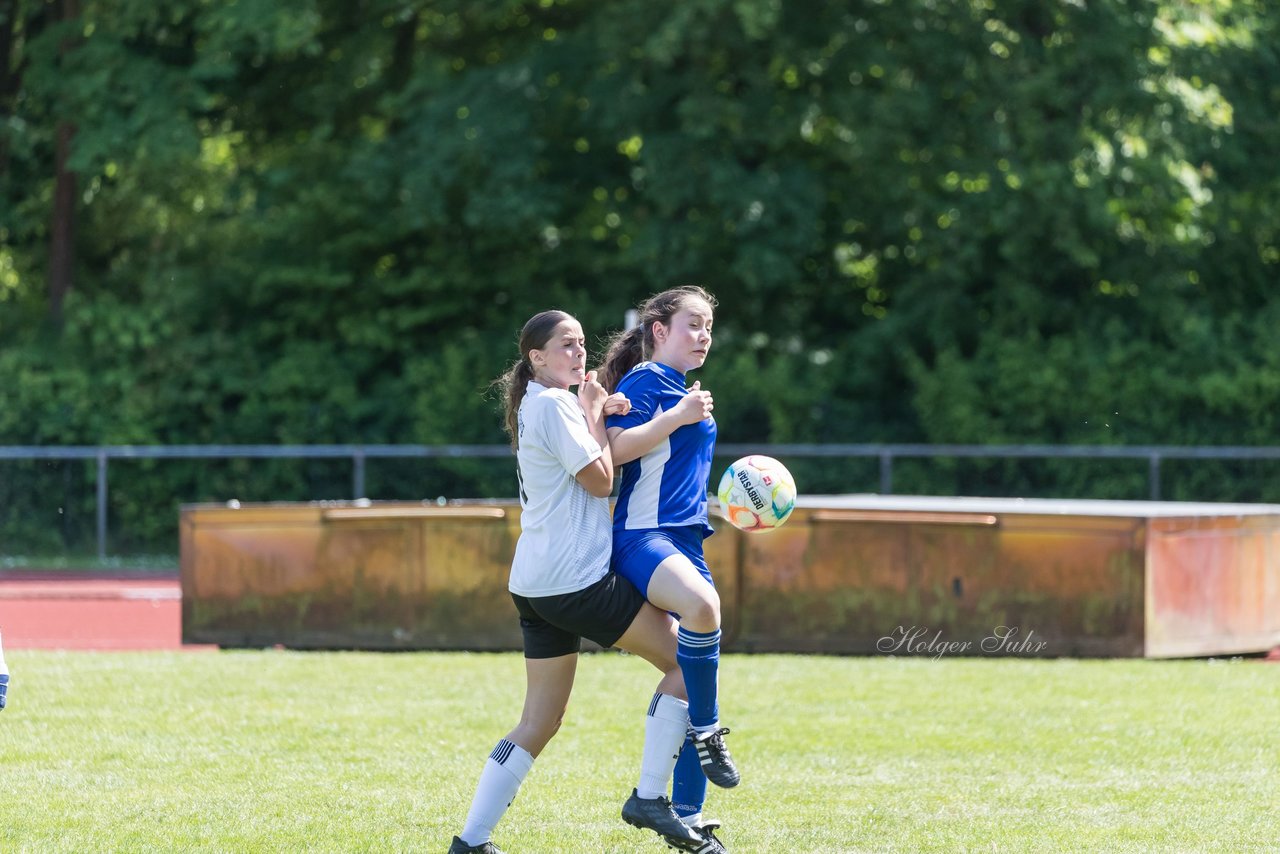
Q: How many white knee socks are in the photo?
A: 2